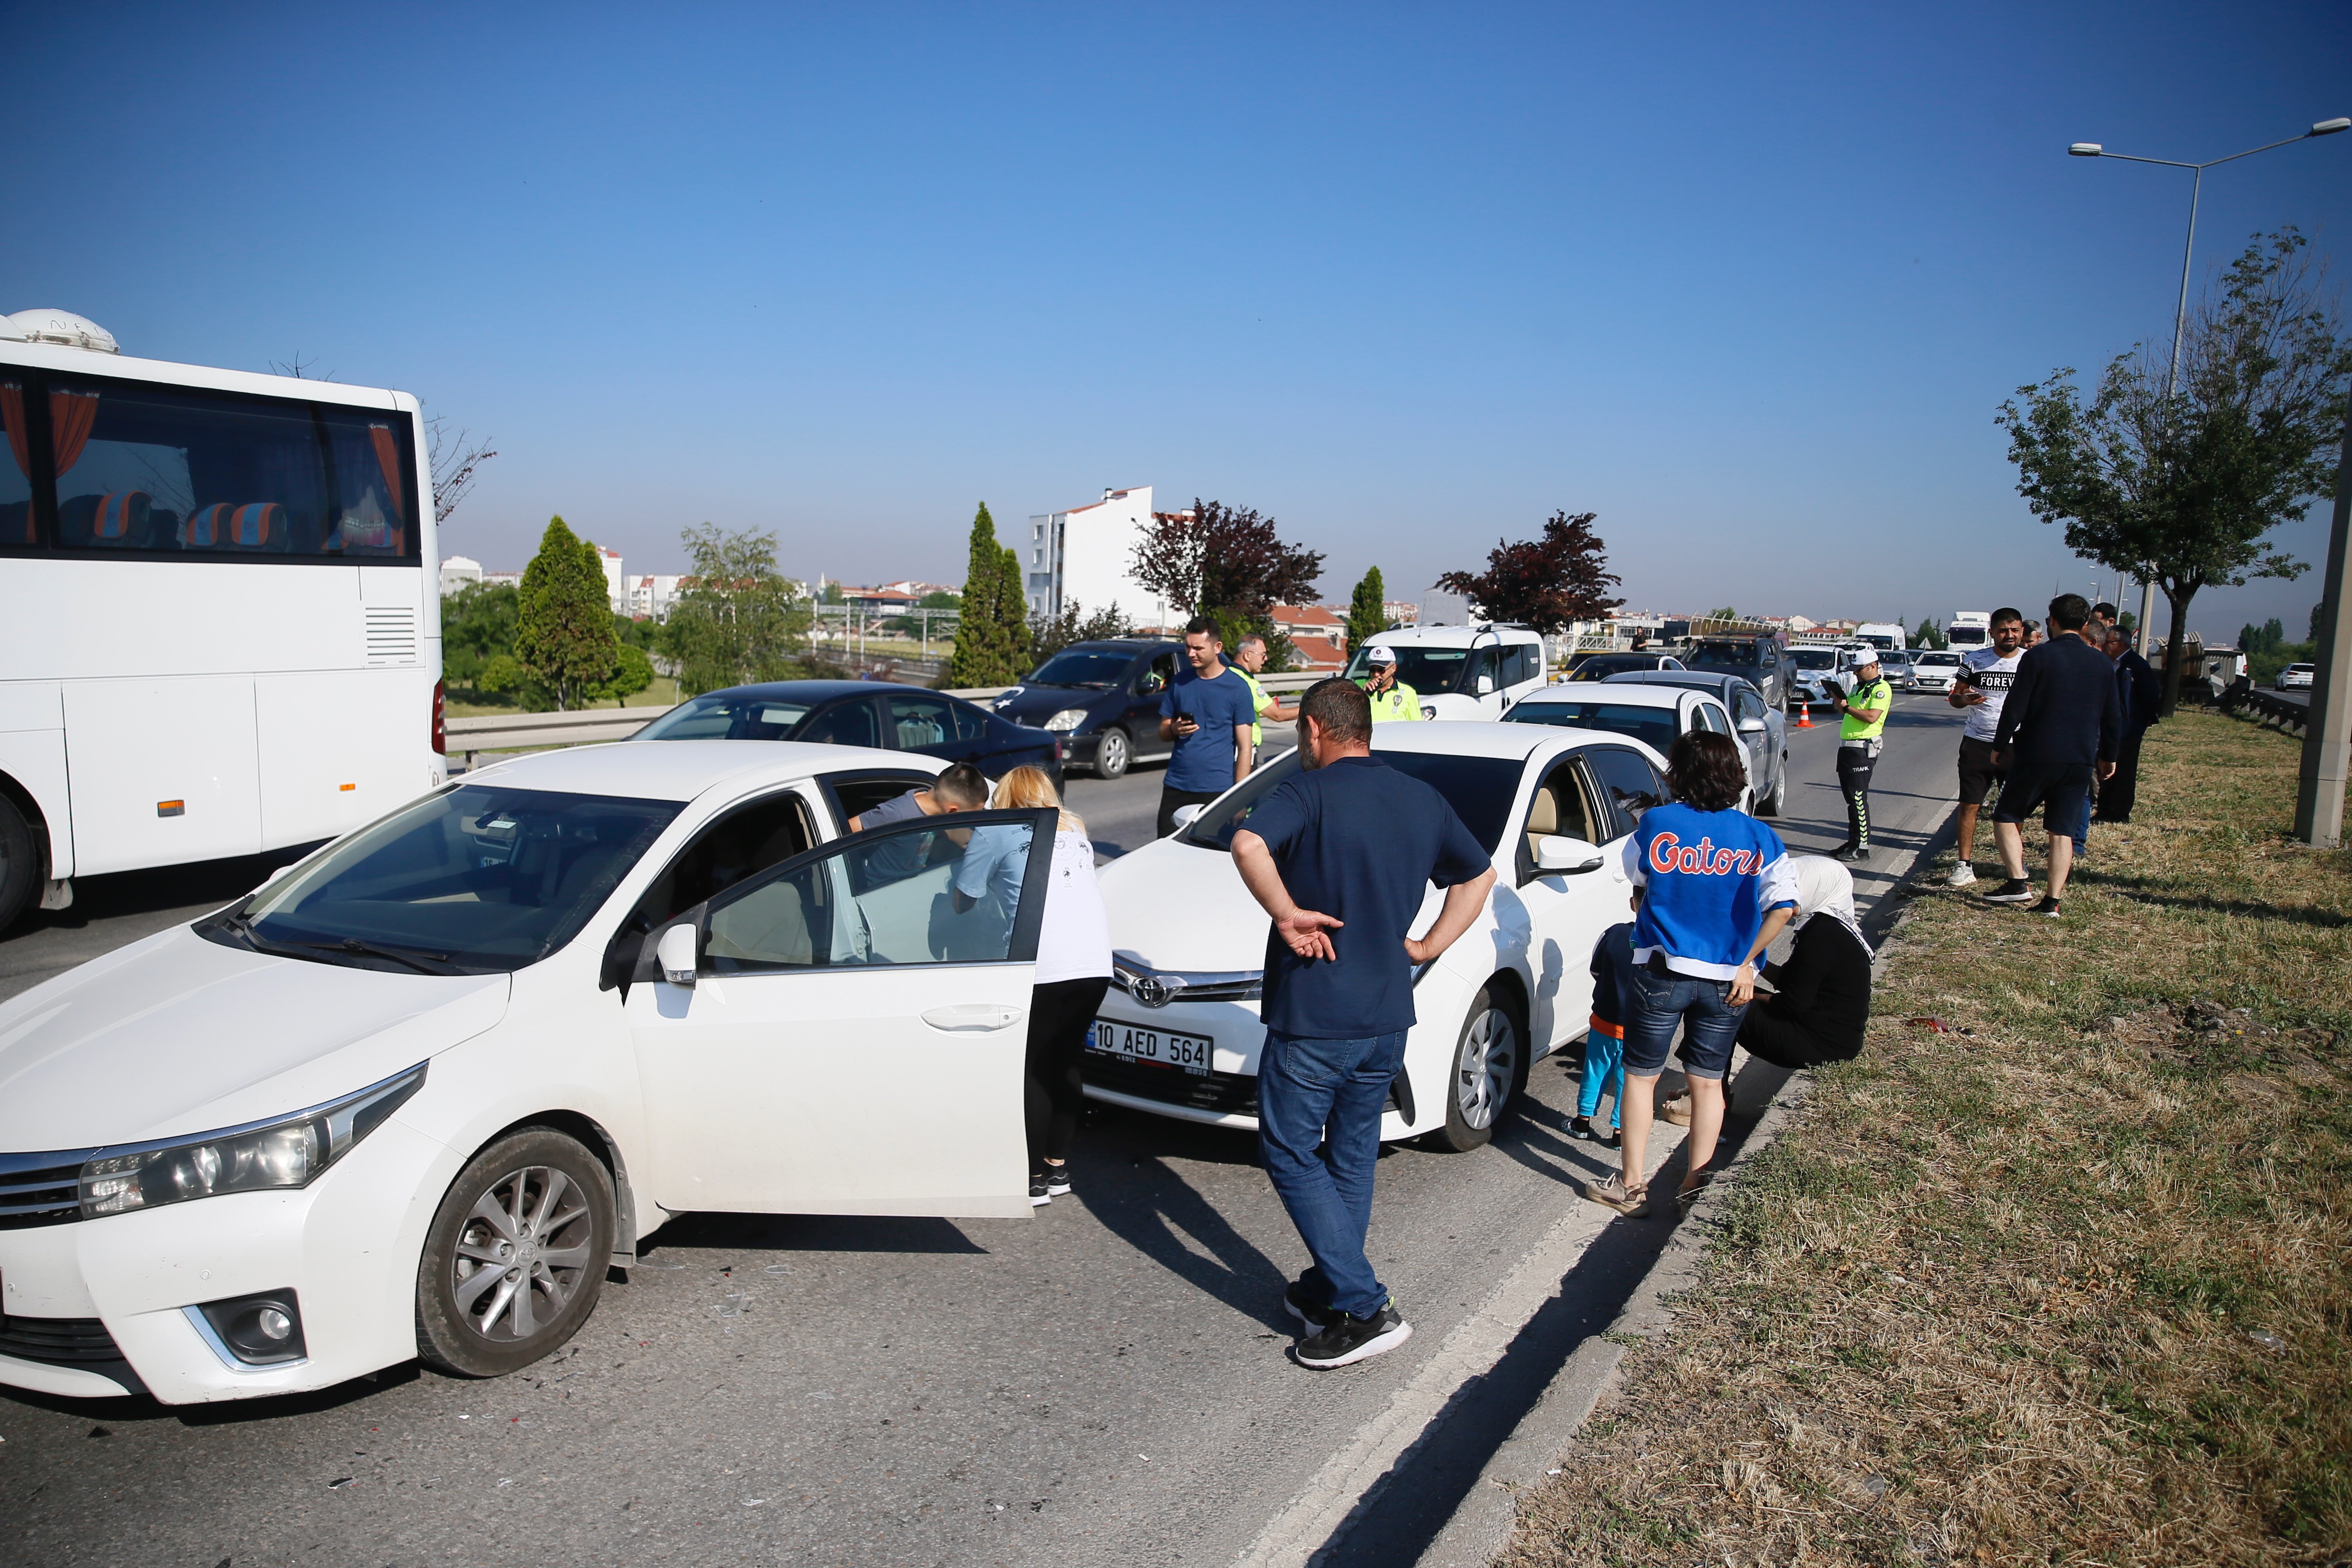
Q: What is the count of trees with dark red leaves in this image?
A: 2